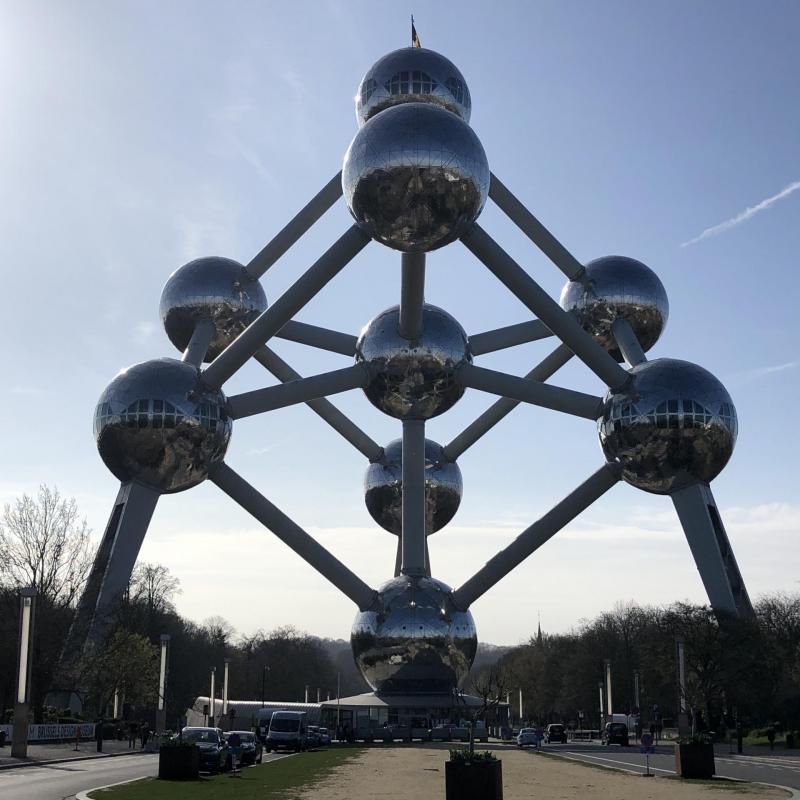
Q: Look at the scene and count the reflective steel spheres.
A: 9